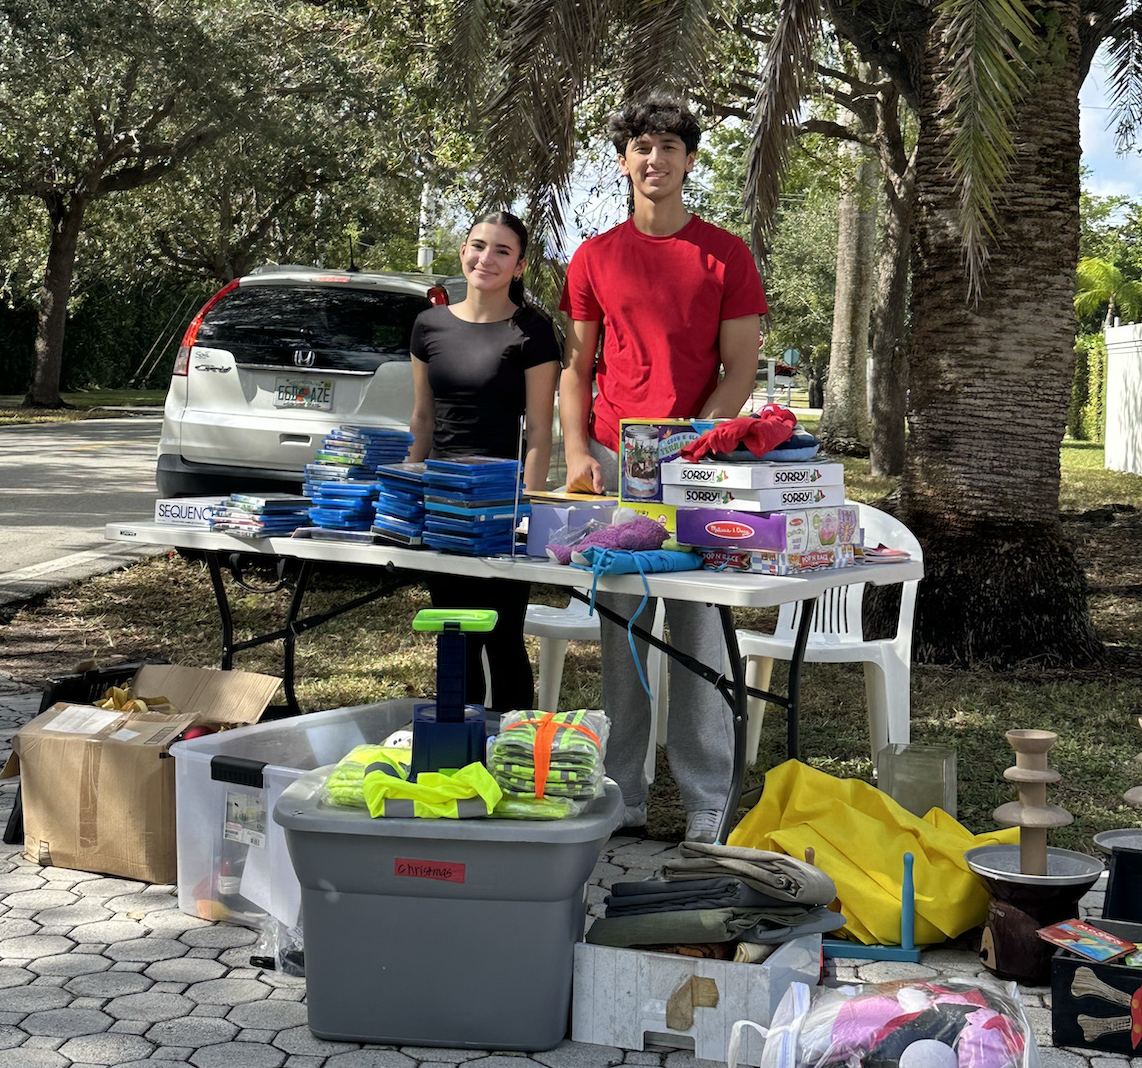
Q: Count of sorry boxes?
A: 2